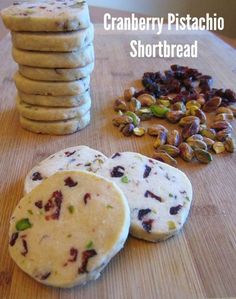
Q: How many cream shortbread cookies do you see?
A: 11